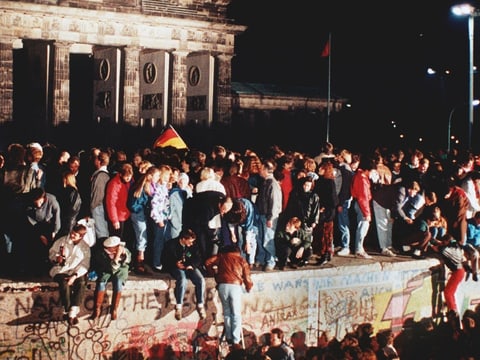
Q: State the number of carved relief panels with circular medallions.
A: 3